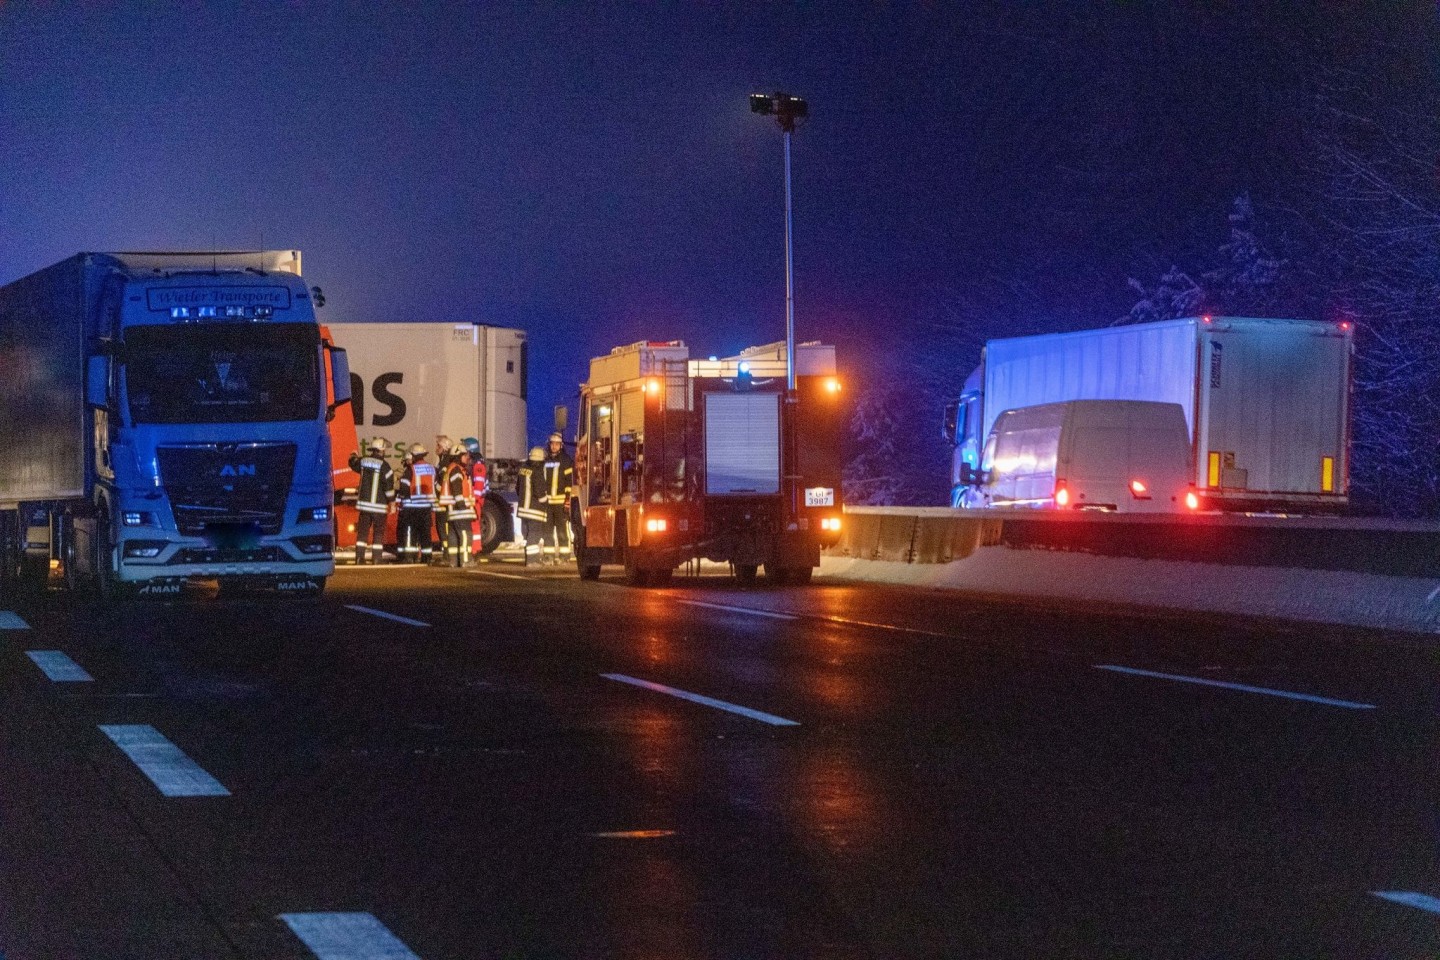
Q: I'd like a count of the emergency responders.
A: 8